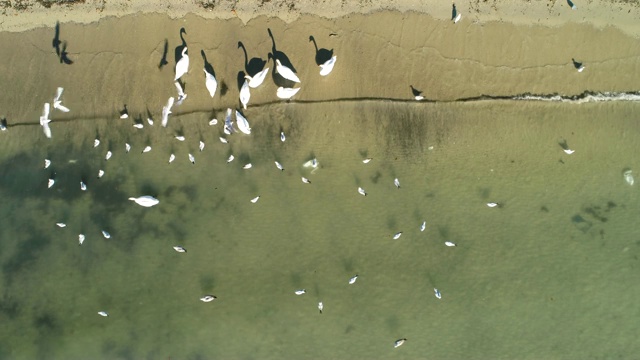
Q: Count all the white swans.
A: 9